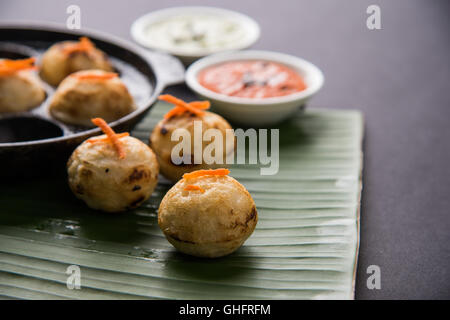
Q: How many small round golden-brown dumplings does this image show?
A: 6